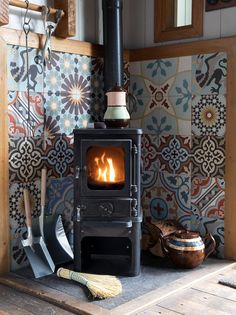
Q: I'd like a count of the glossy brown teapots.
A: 1